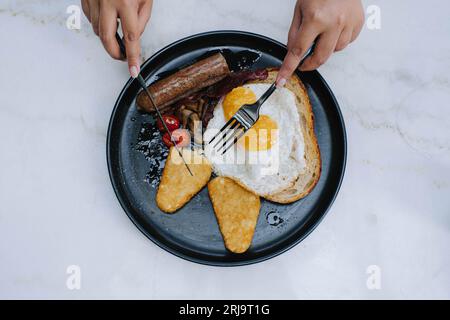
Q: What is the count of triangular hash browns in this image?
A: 2